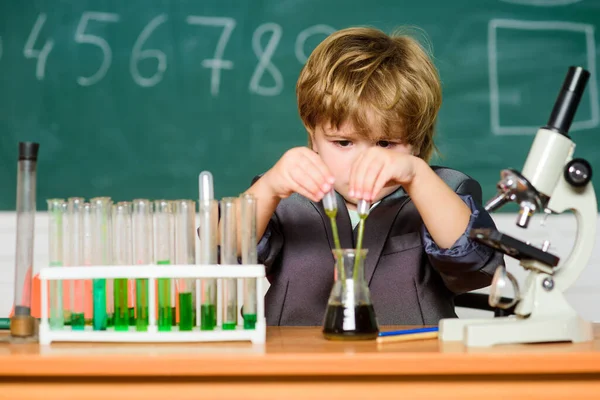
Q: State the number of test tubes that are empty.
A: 1